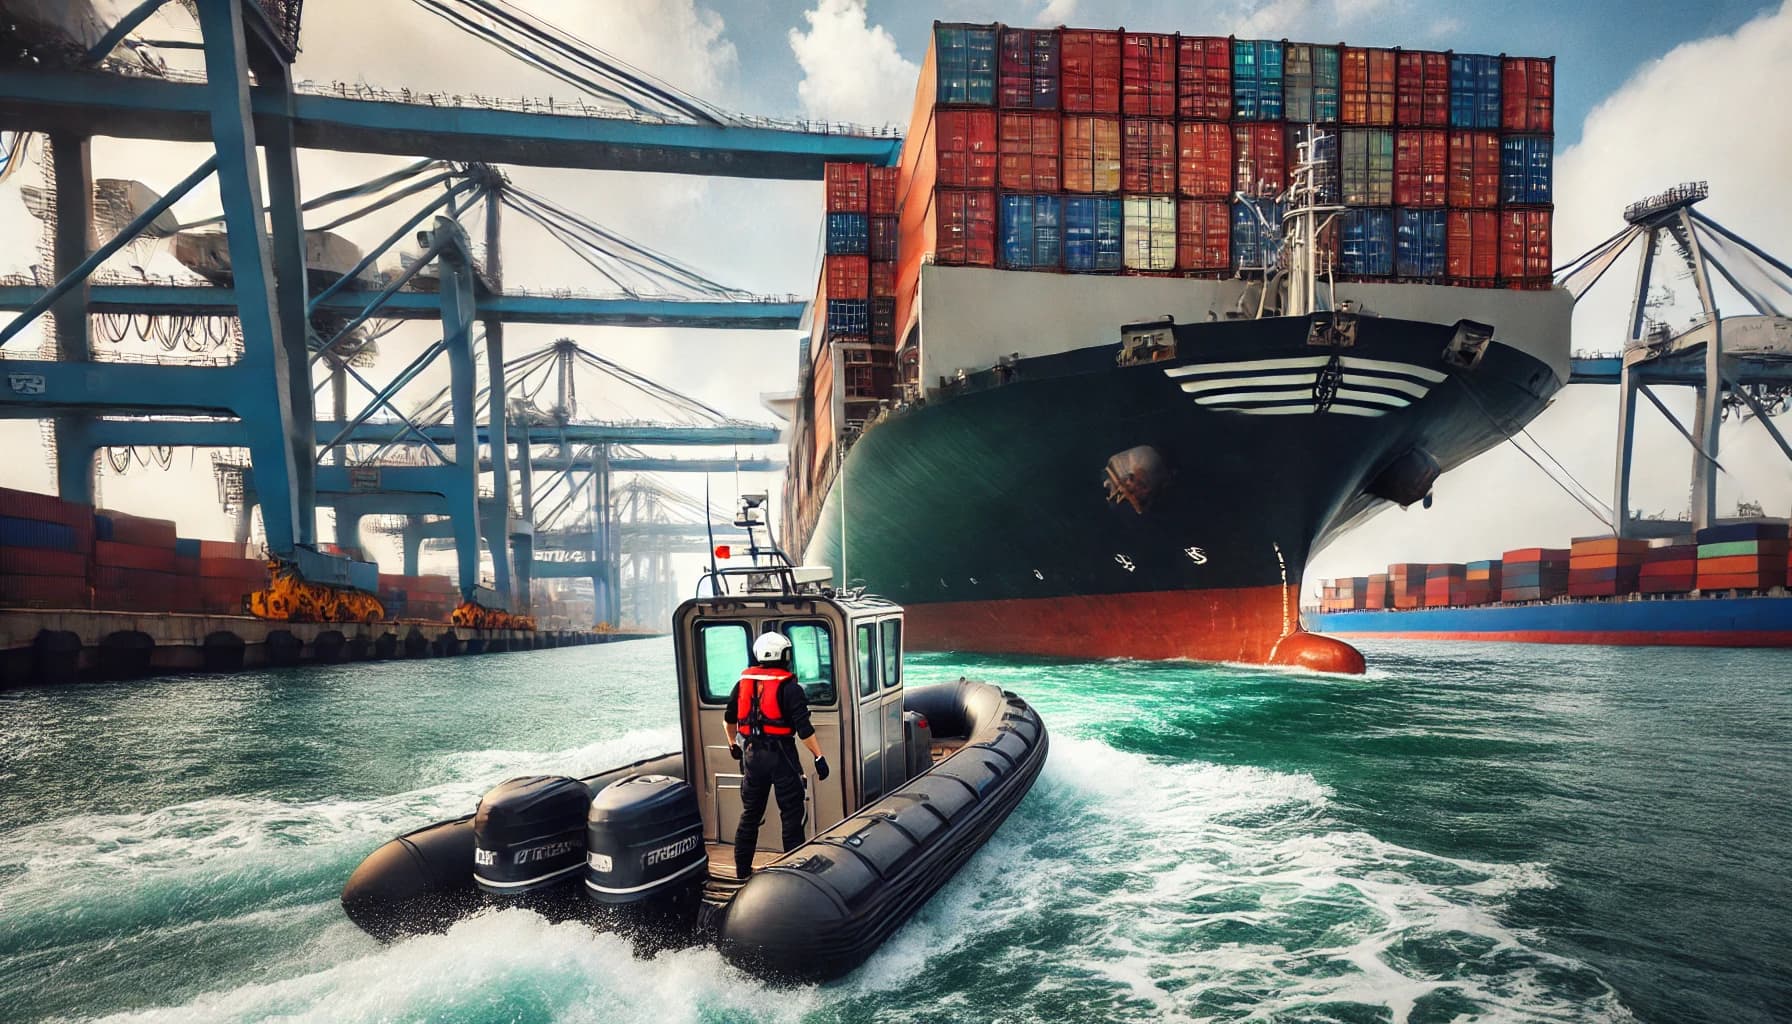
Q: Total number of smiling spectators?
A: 0